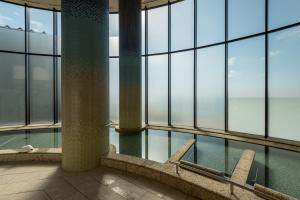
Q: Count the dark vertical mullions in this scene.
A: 7